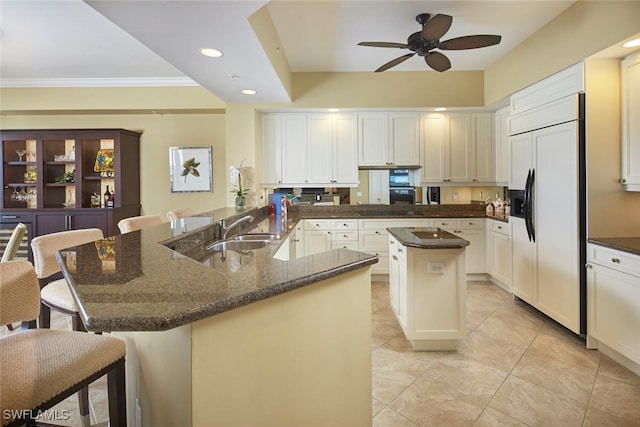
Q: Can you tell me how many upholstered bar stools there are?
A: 4